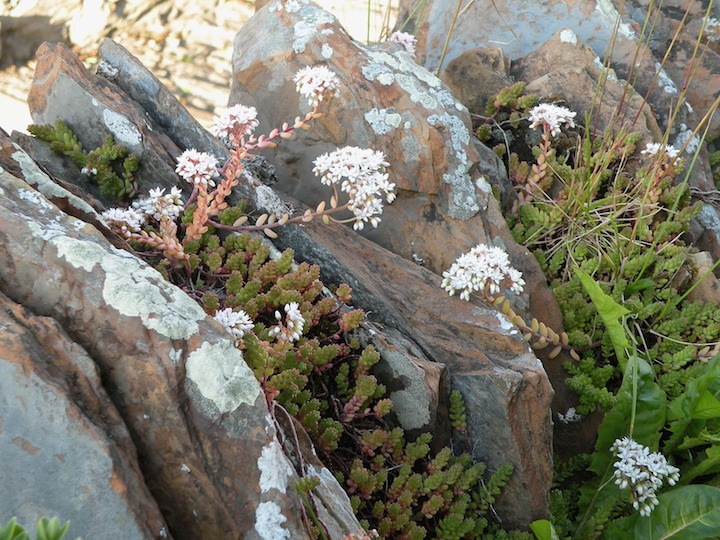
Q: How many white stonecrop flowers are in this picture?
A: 13